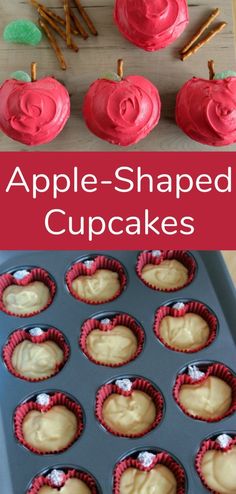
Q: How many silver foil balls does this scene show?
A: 12